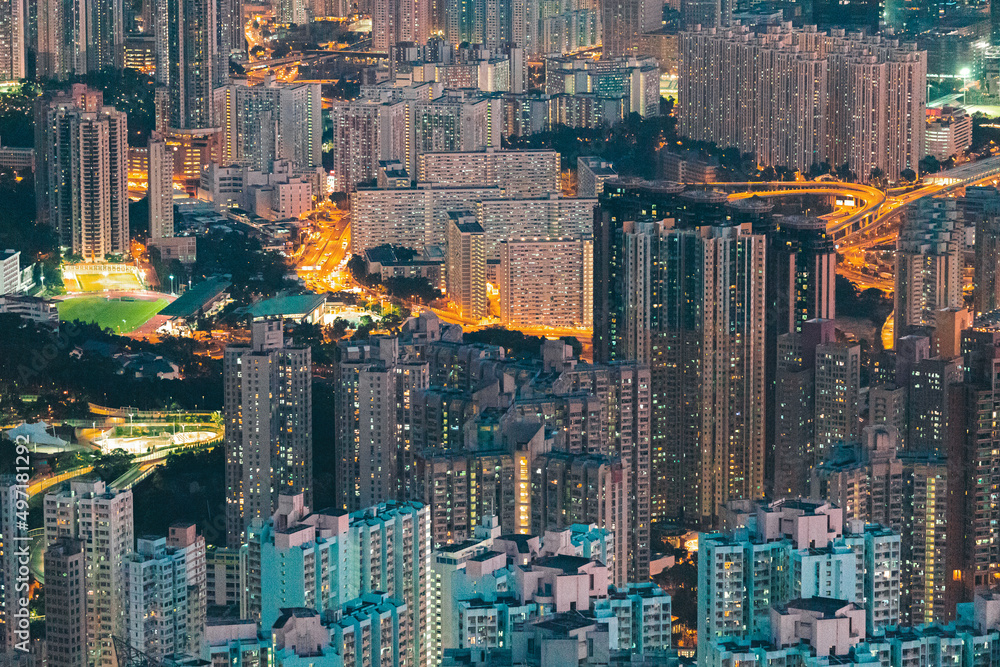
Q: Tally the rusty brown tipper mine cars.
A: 0